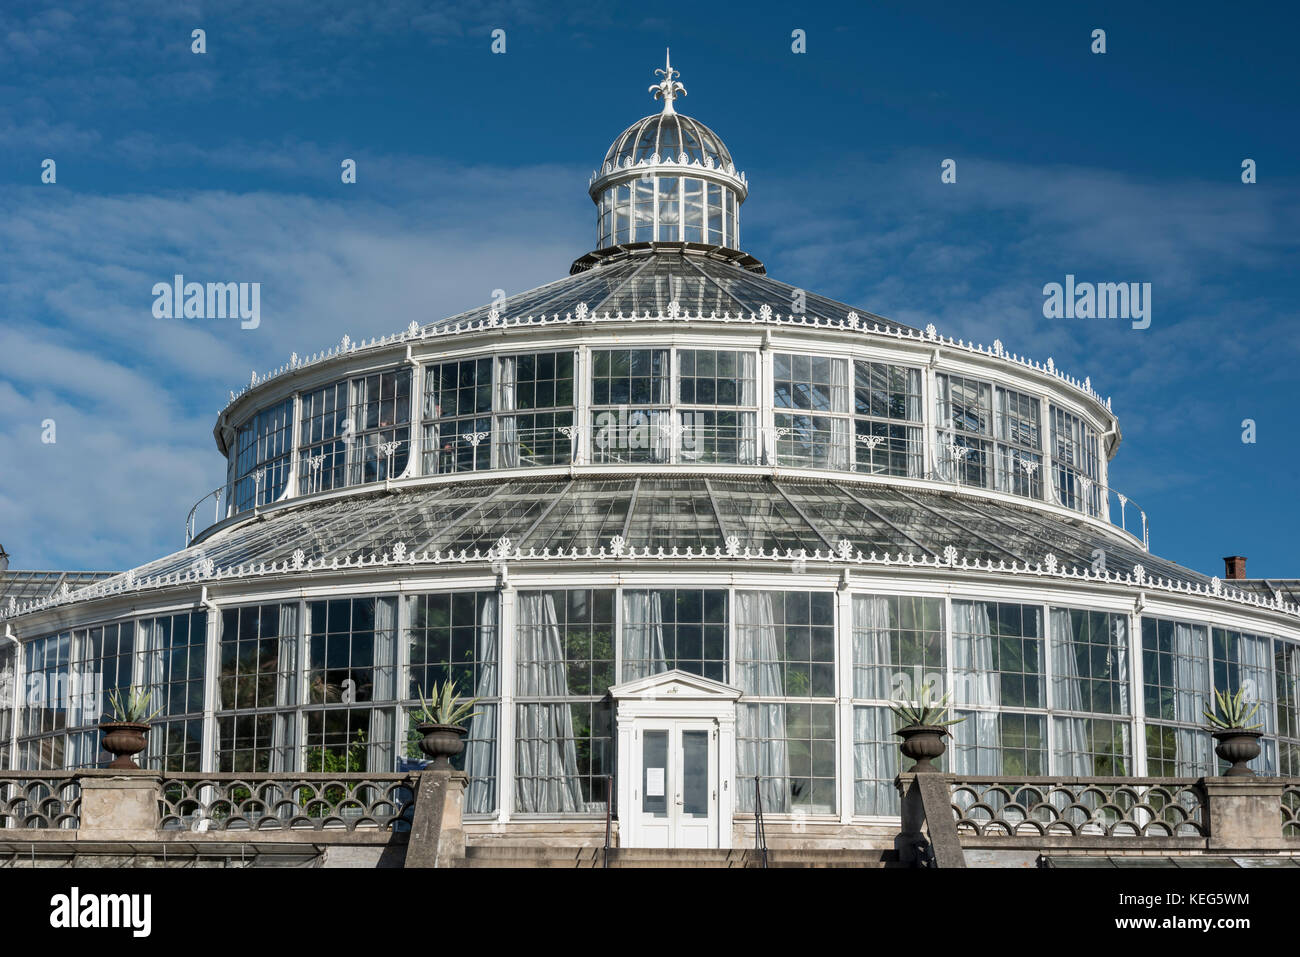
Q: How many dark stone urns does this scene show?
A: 4